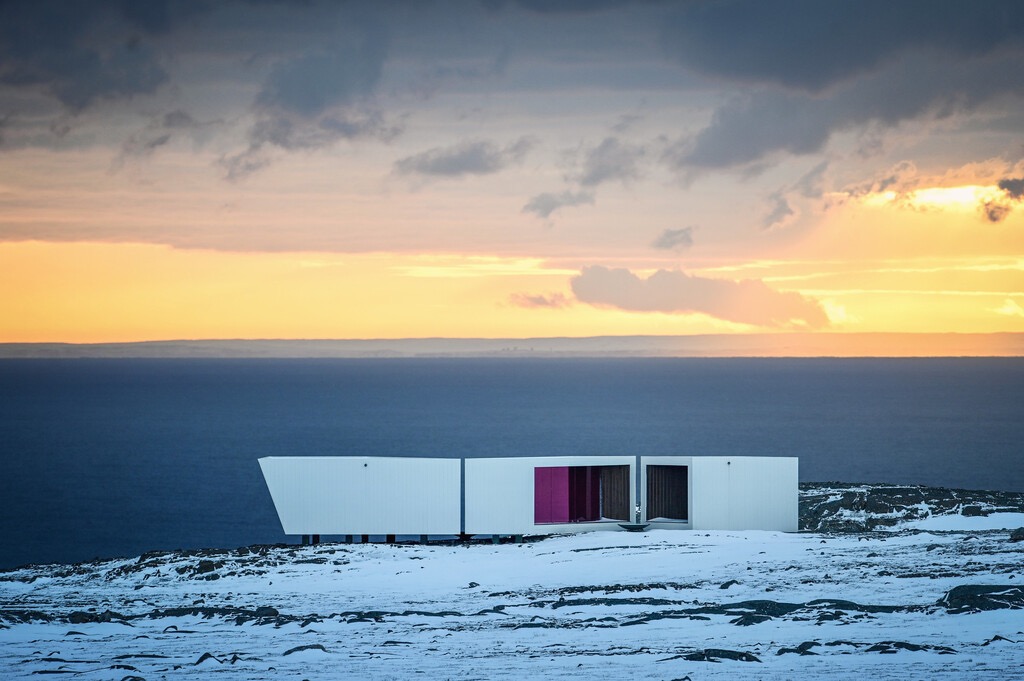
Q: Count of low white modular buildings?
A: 3